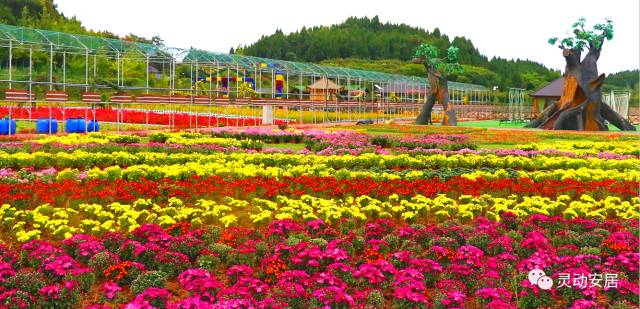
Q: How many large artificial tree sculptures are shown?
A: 2